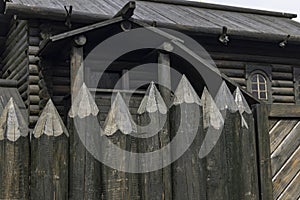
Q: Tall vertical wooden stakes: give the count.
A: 9